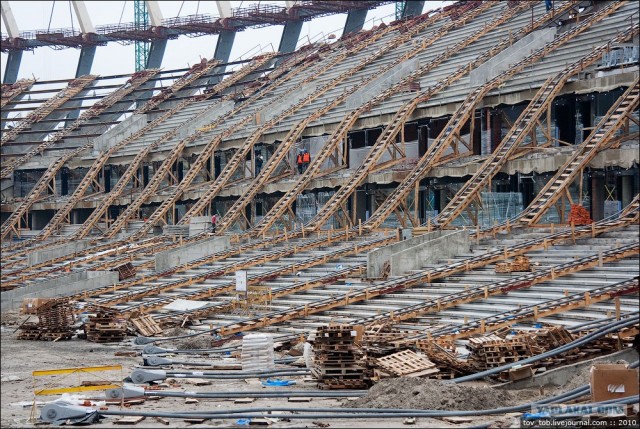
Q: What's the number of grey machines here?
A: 6